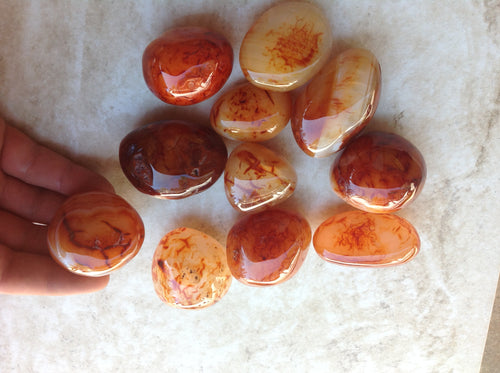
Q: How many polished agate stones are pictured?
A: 11